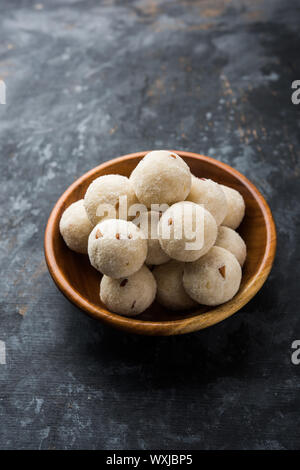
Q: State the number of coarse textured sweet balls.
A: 12